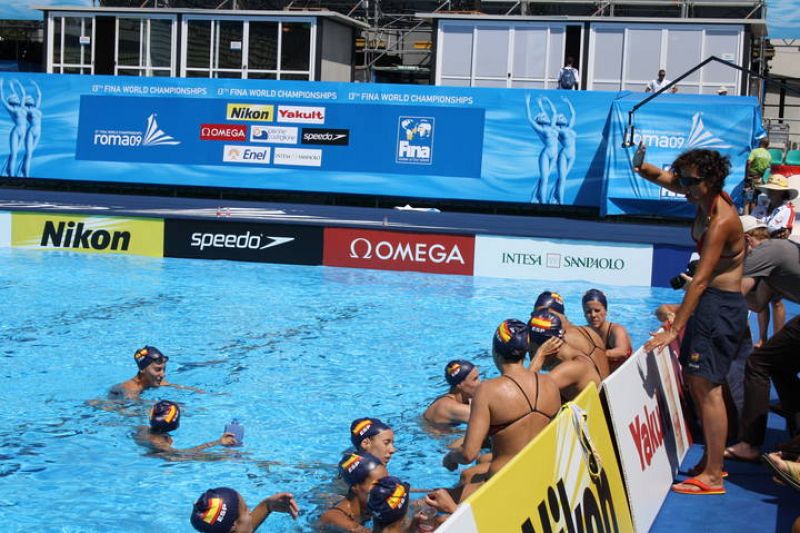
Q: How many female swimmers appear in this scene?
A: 11